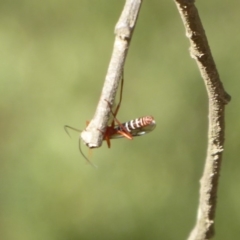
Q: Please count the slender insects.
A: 1